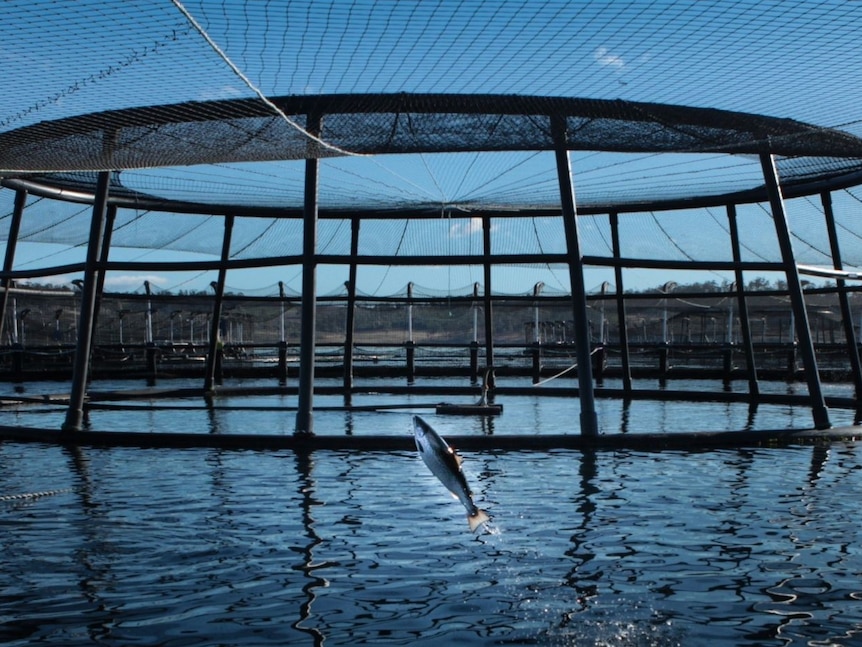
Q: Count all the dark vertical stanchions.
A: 12